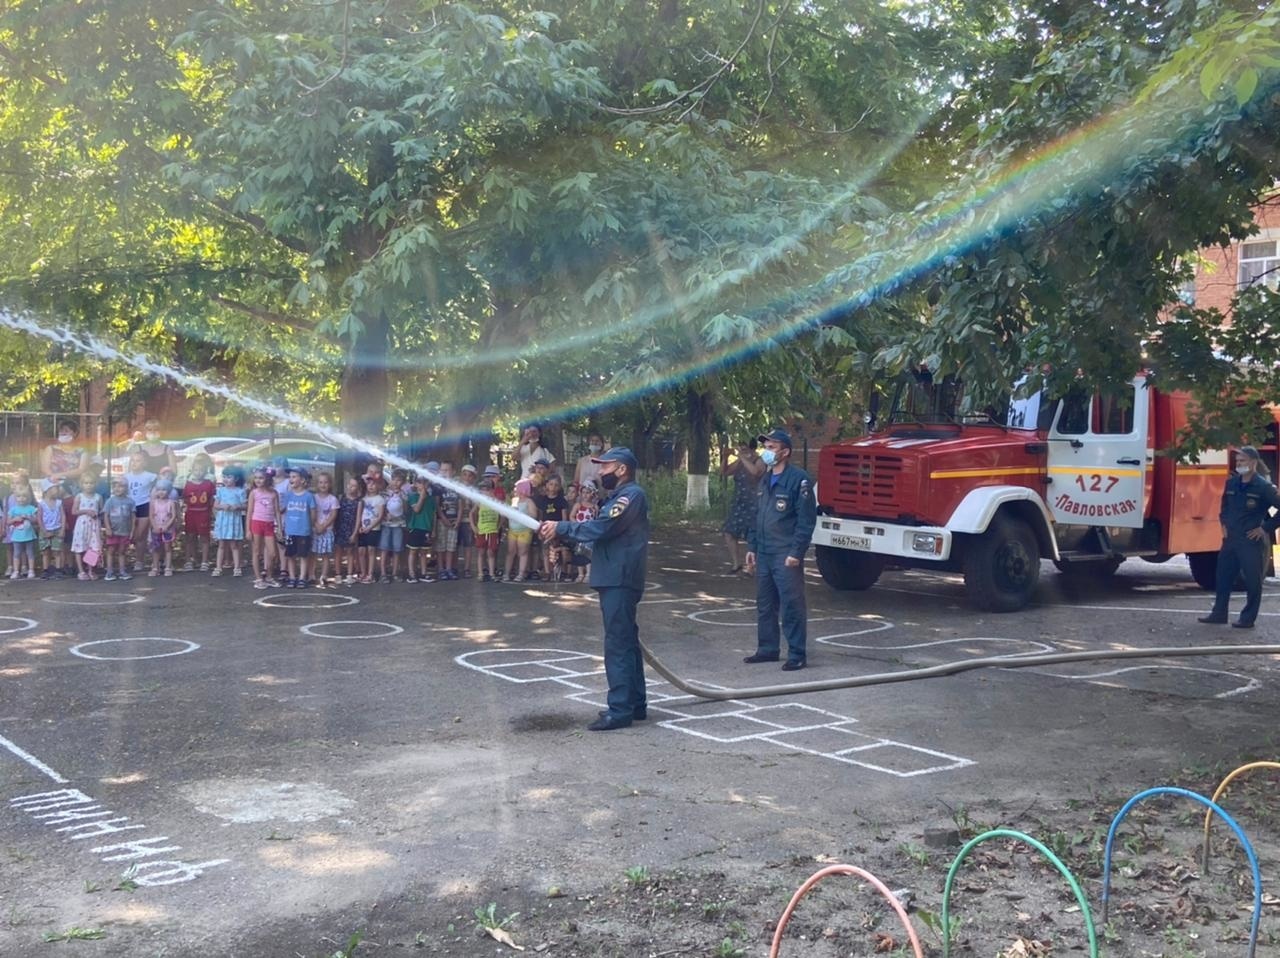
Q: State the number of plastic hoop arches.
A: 4